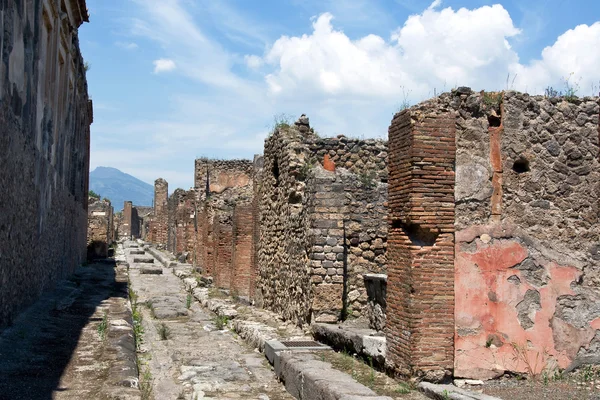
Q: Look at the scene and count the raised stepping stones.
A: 4